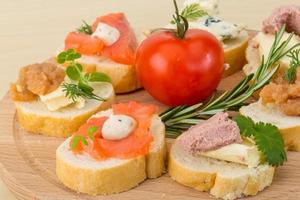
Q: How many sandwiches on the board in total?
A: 7